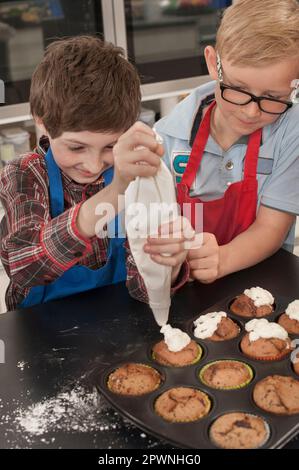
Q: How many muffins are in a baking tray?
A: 11